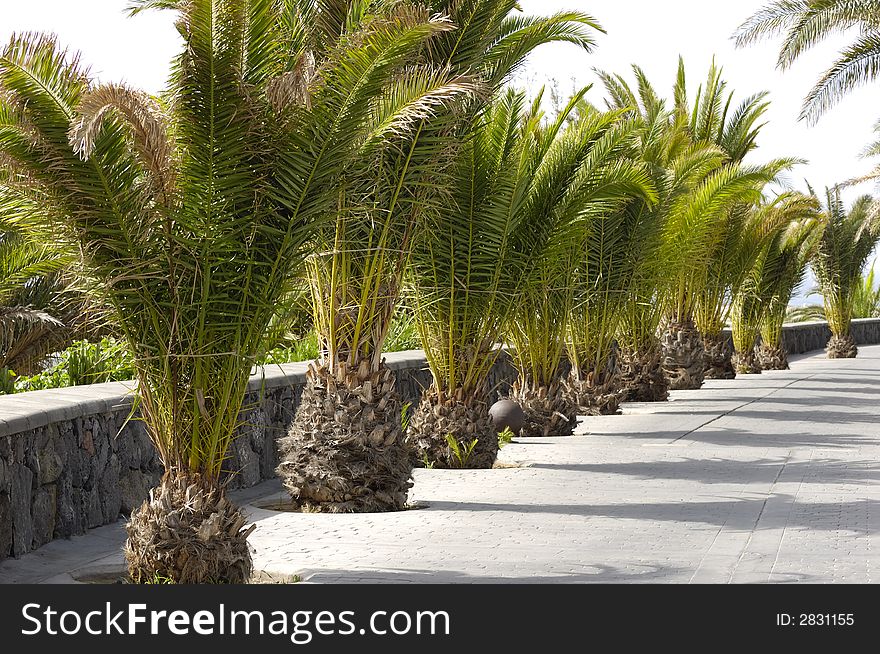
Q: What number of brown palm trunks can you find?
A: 11